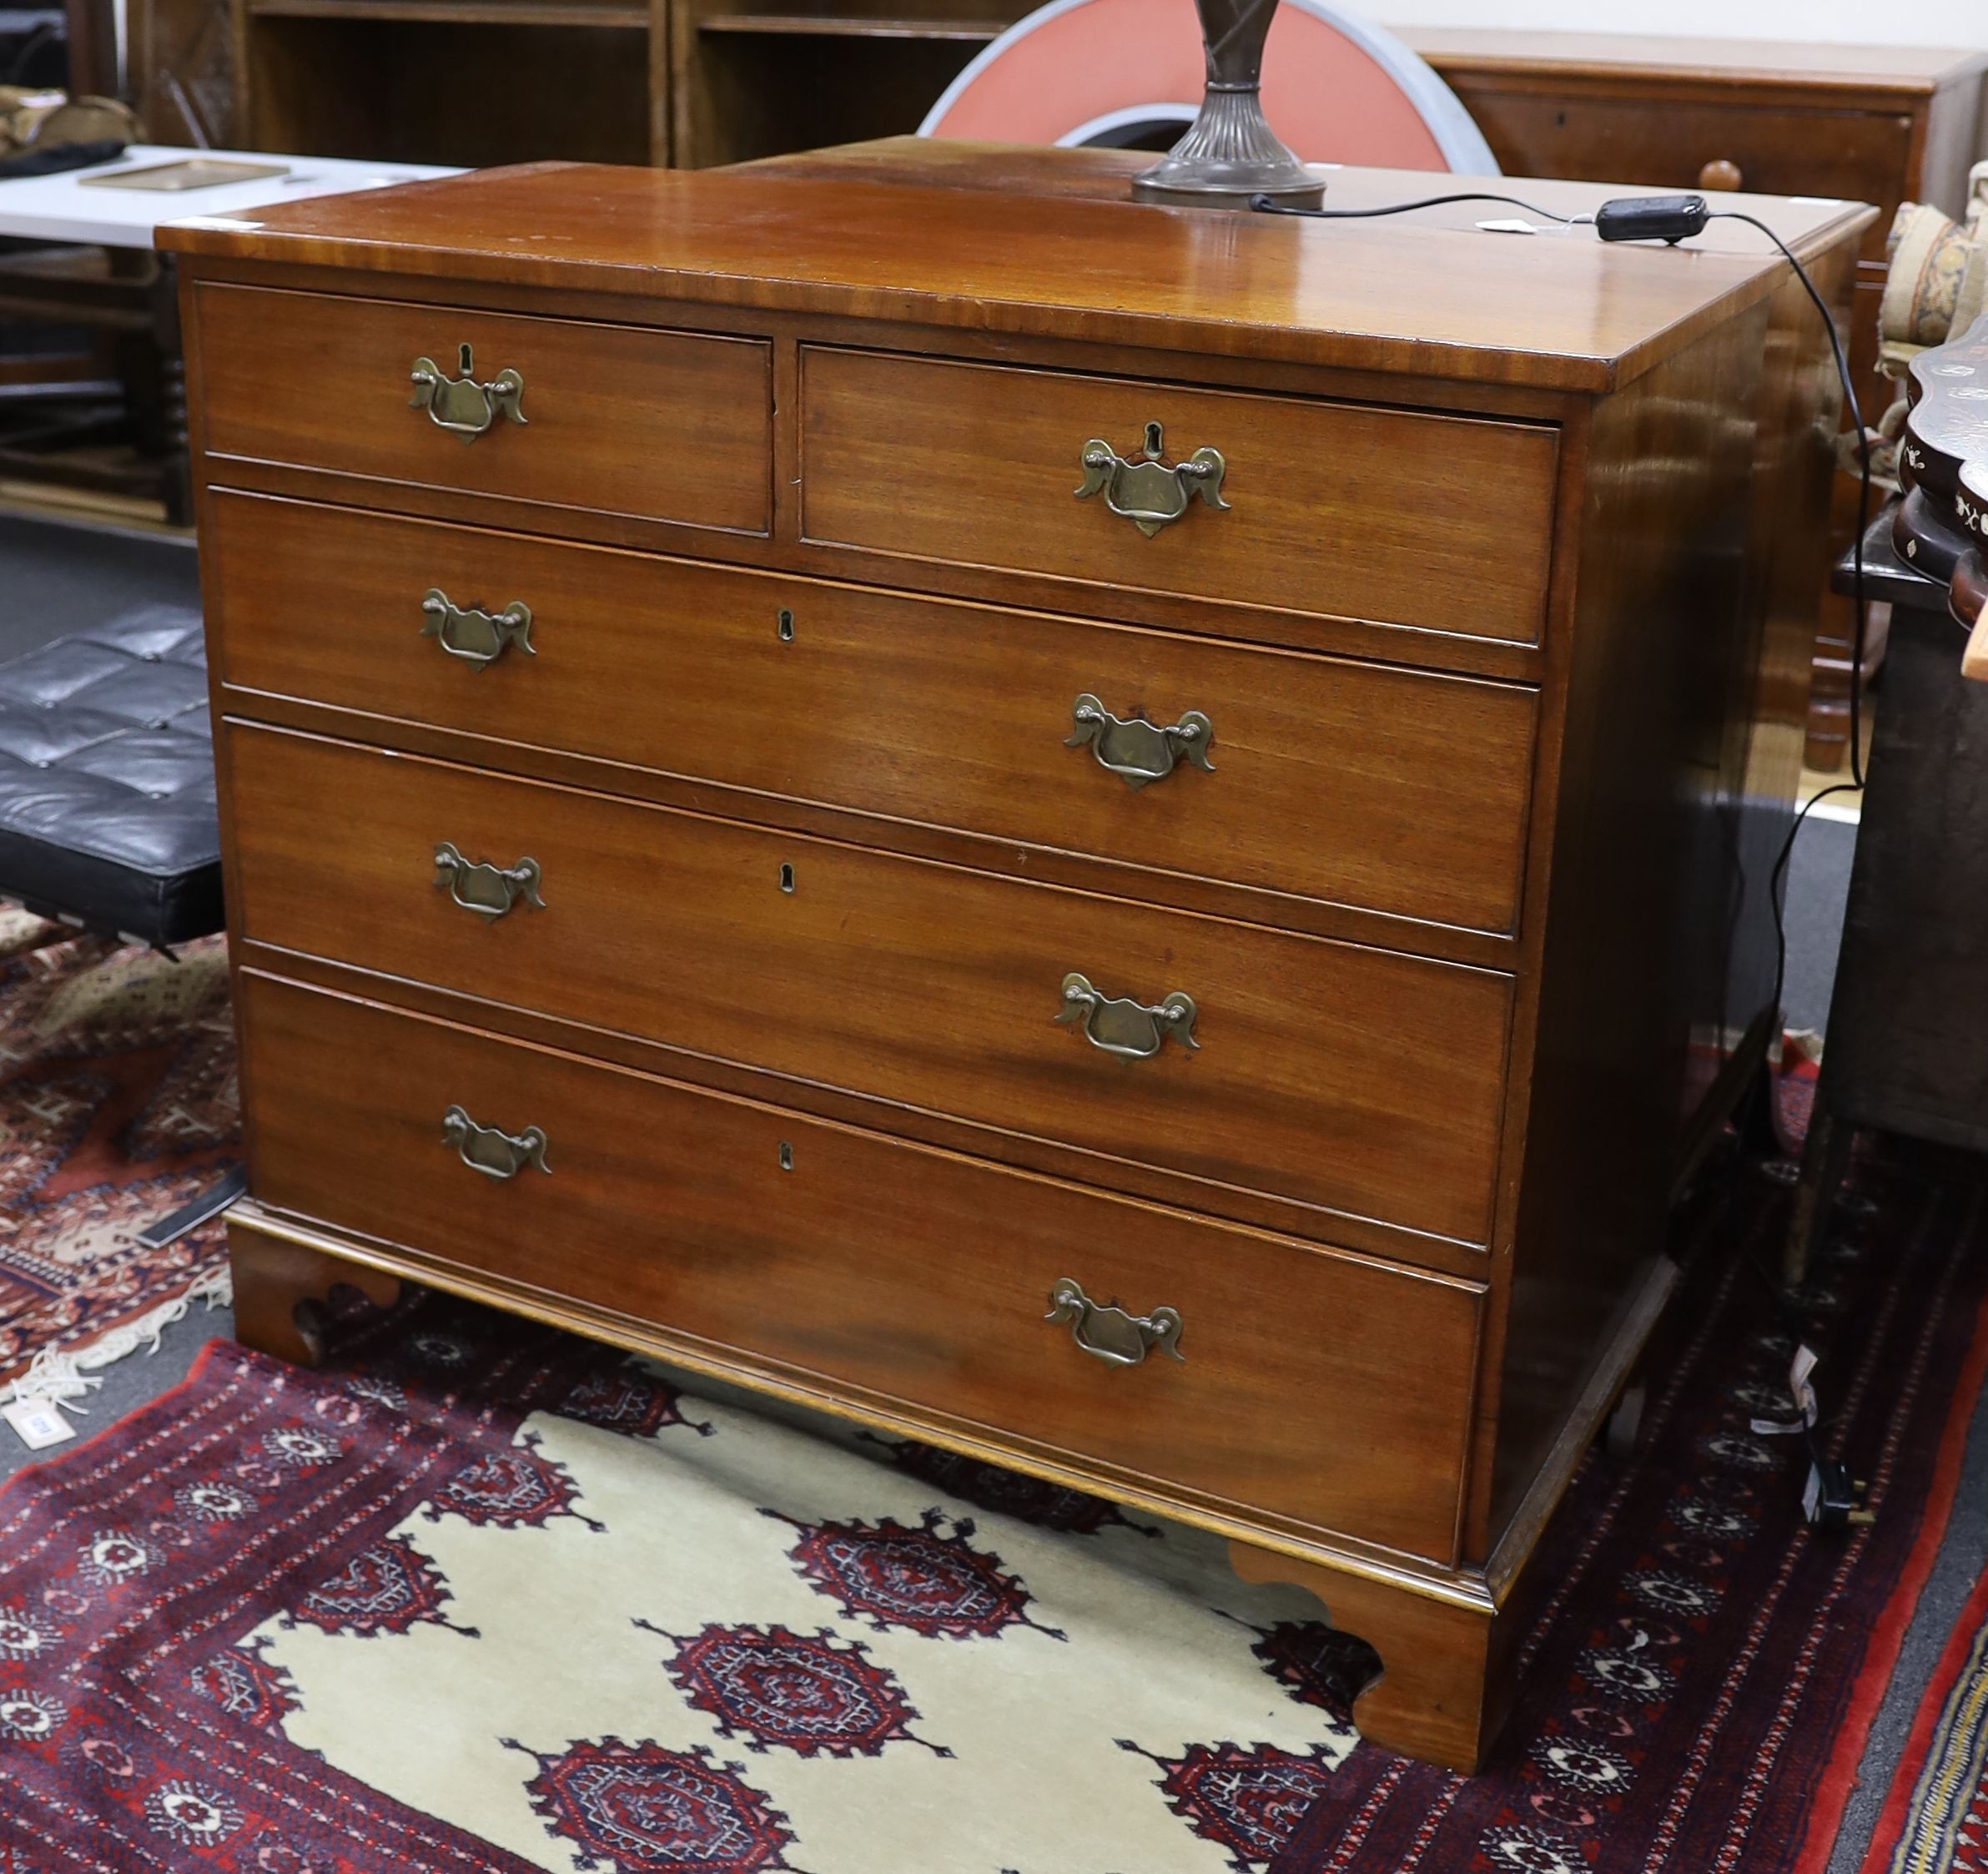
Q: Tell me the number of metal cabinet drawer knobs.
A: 8